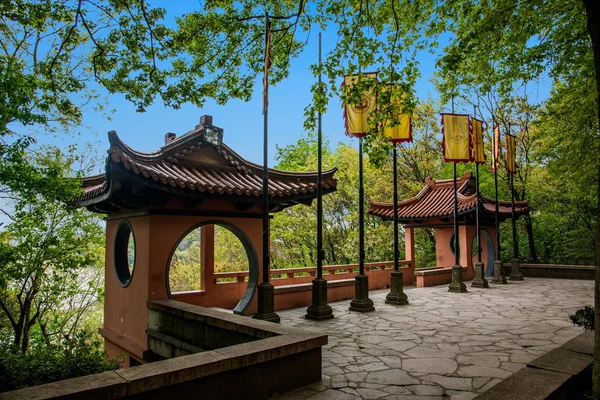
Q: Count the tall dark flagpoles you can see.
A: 8